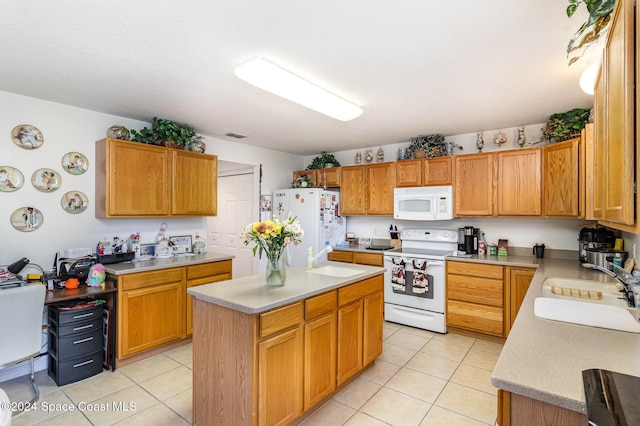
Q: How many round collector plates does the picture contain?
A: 6